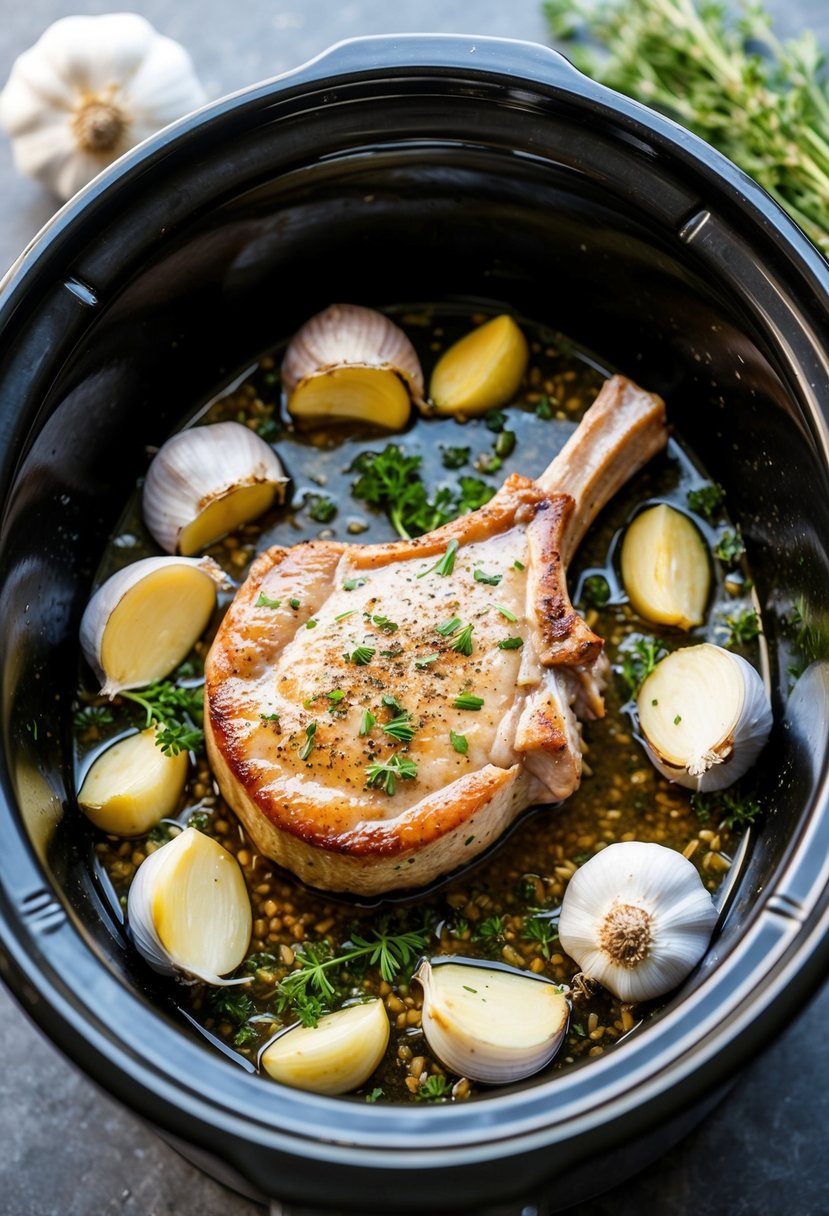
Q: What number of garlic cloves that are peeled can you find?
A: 4